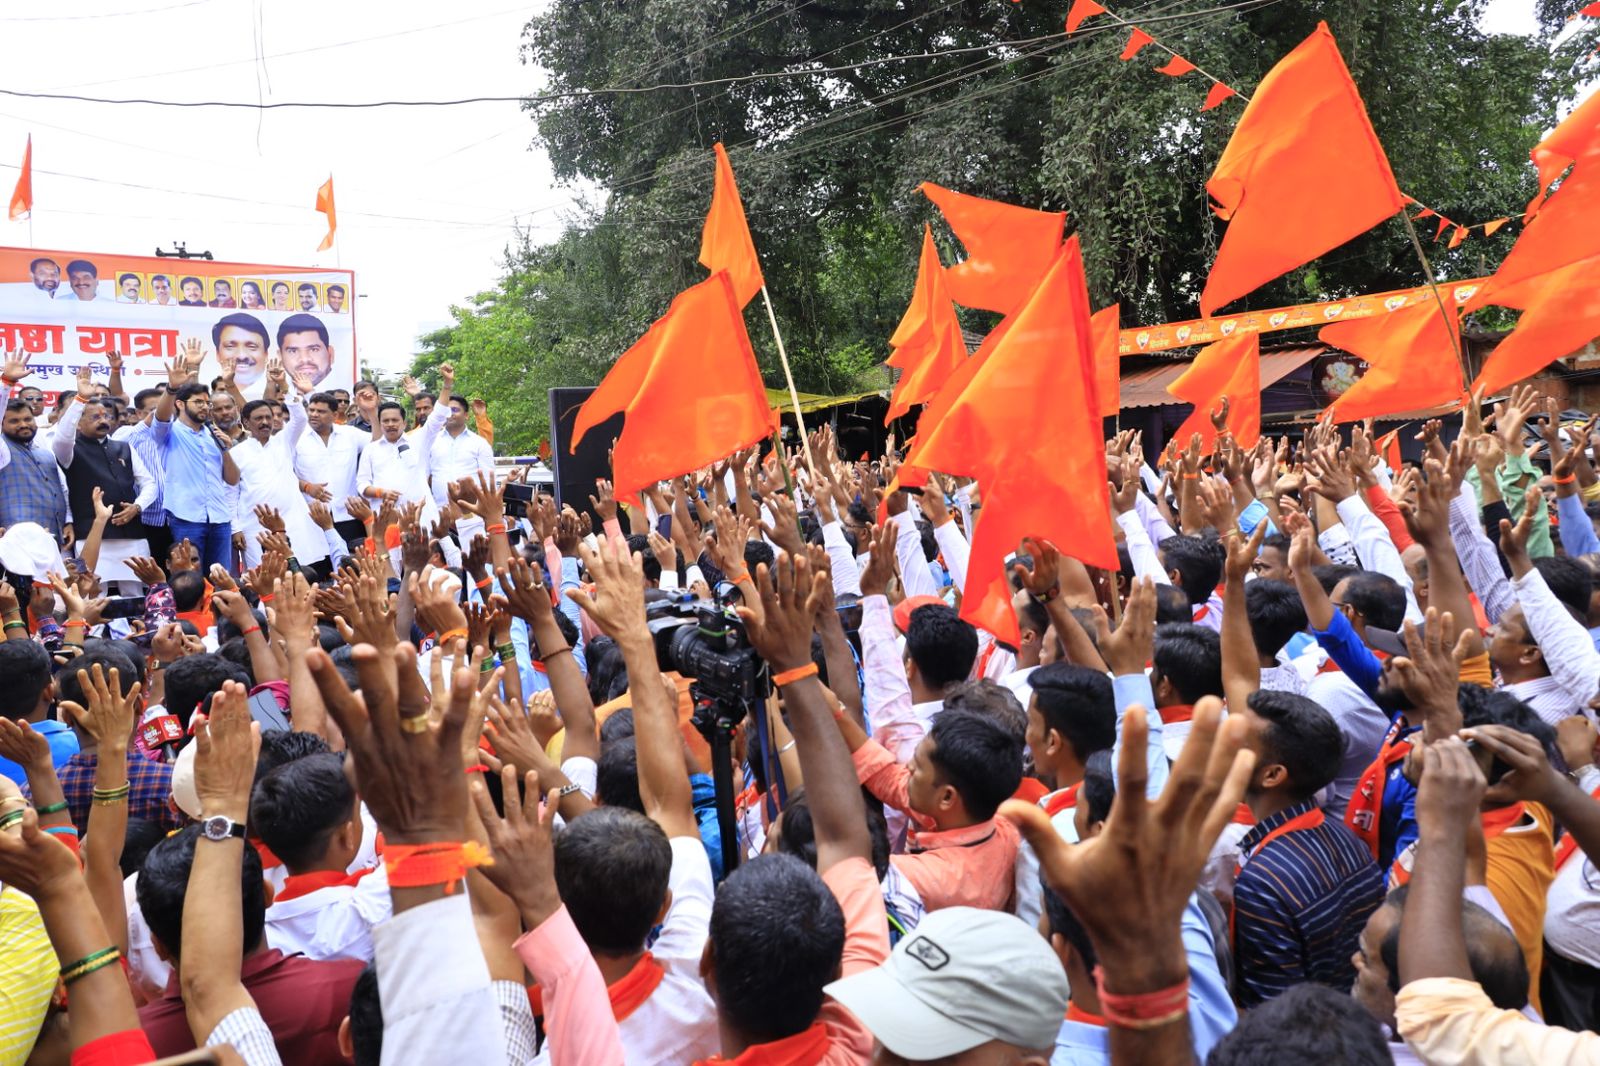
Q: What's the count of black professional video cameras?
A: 1